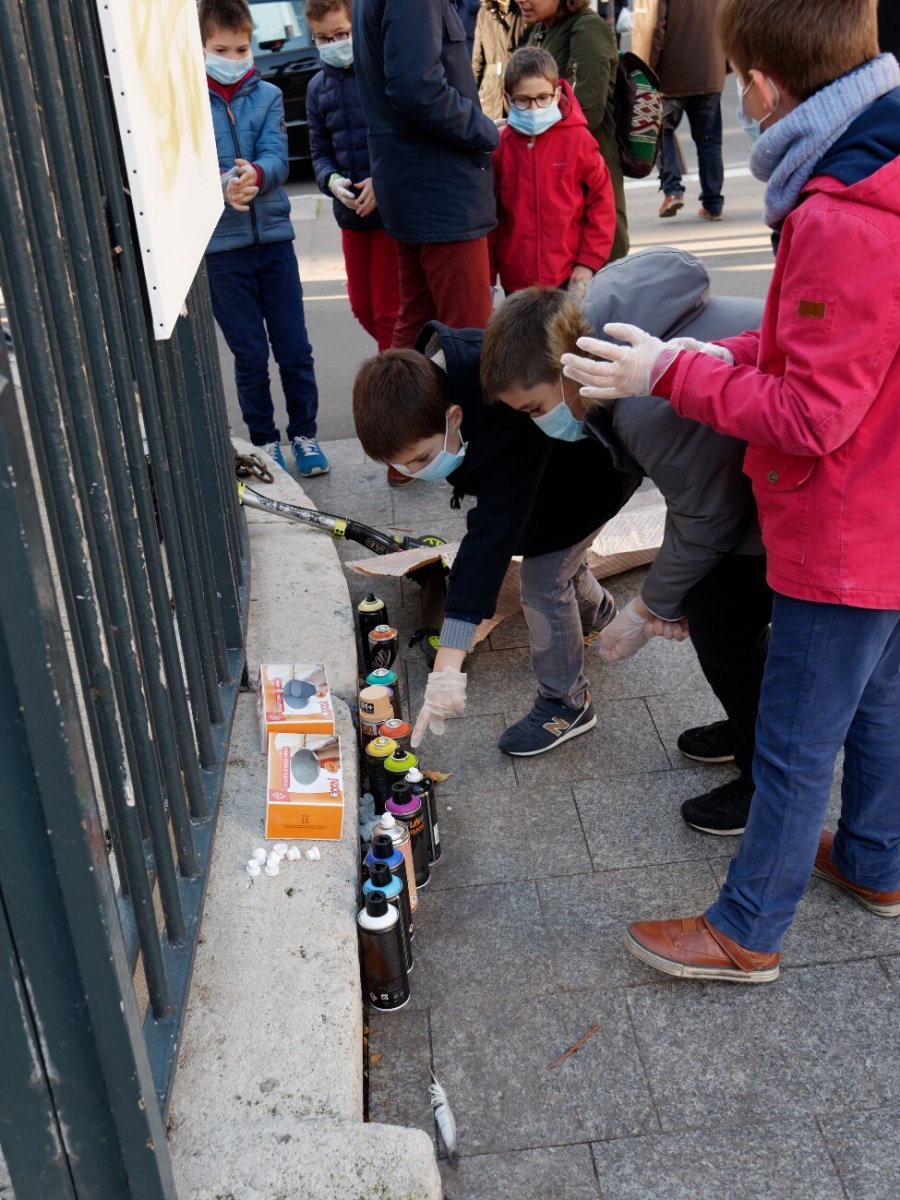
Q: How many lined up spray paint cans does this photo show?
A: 13